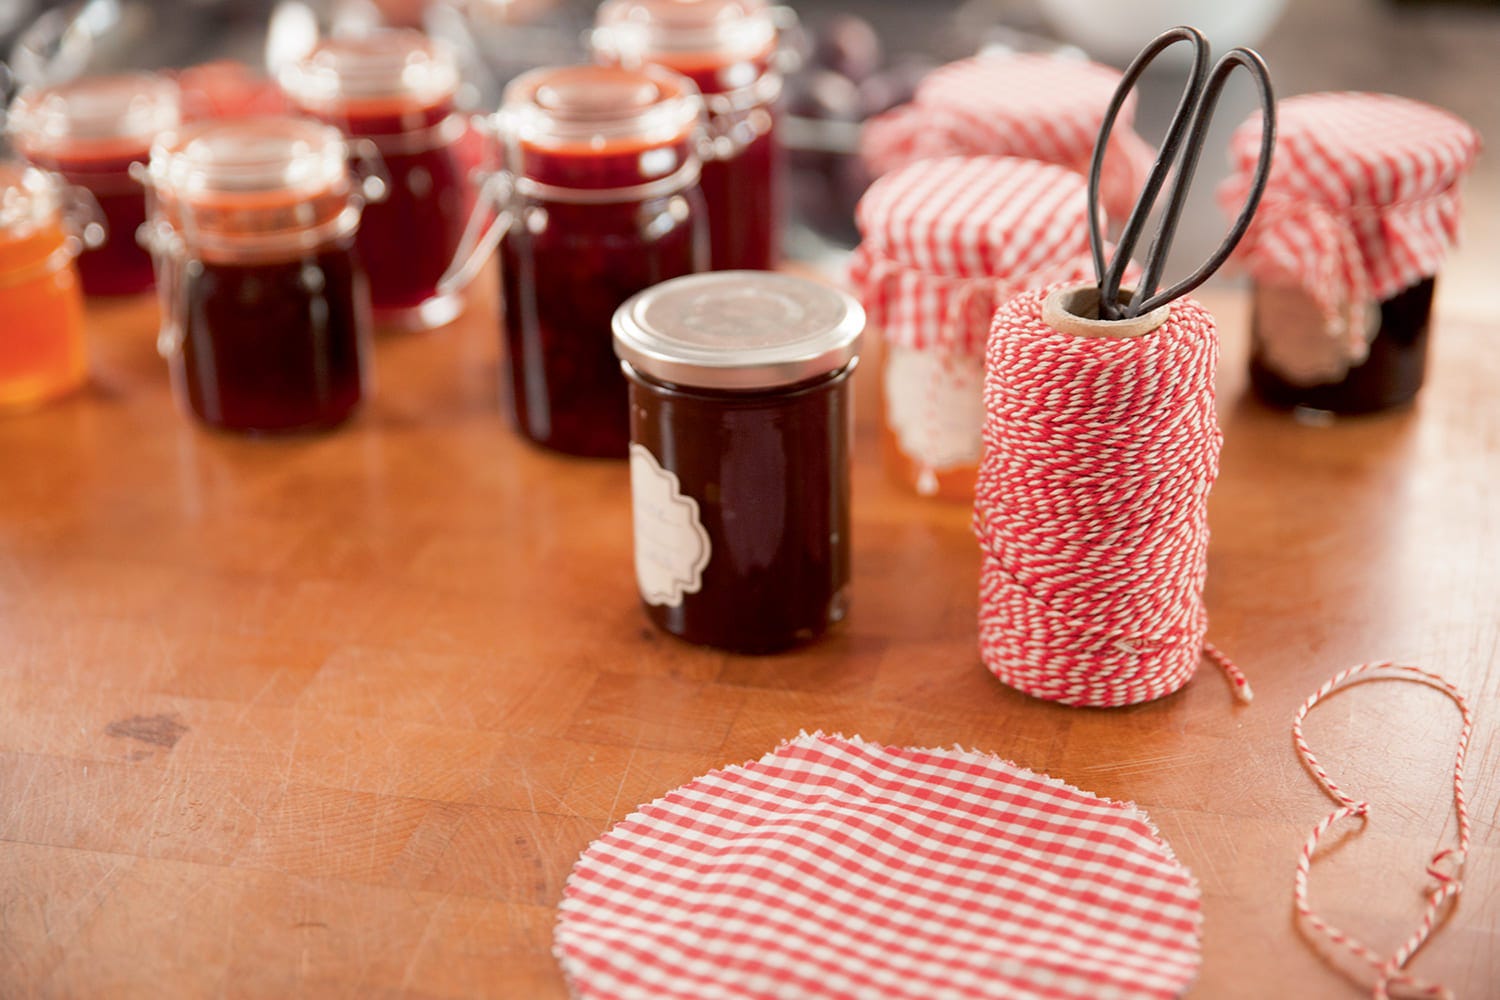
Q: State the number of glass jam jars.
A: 10